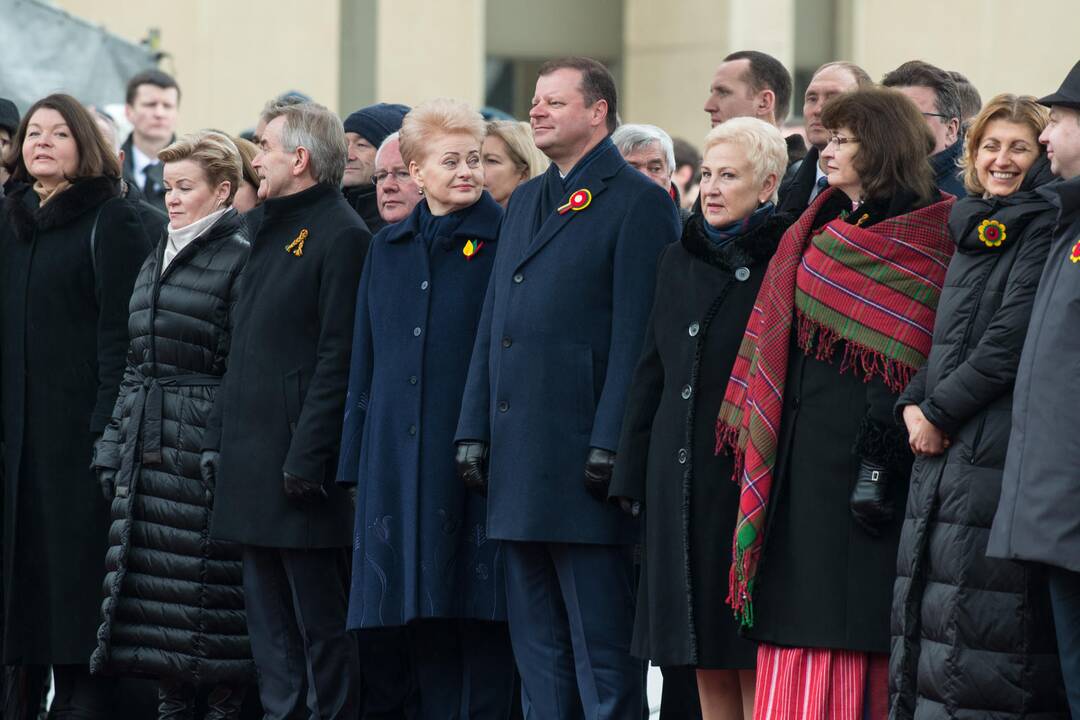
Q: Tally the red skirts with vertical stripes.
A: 1